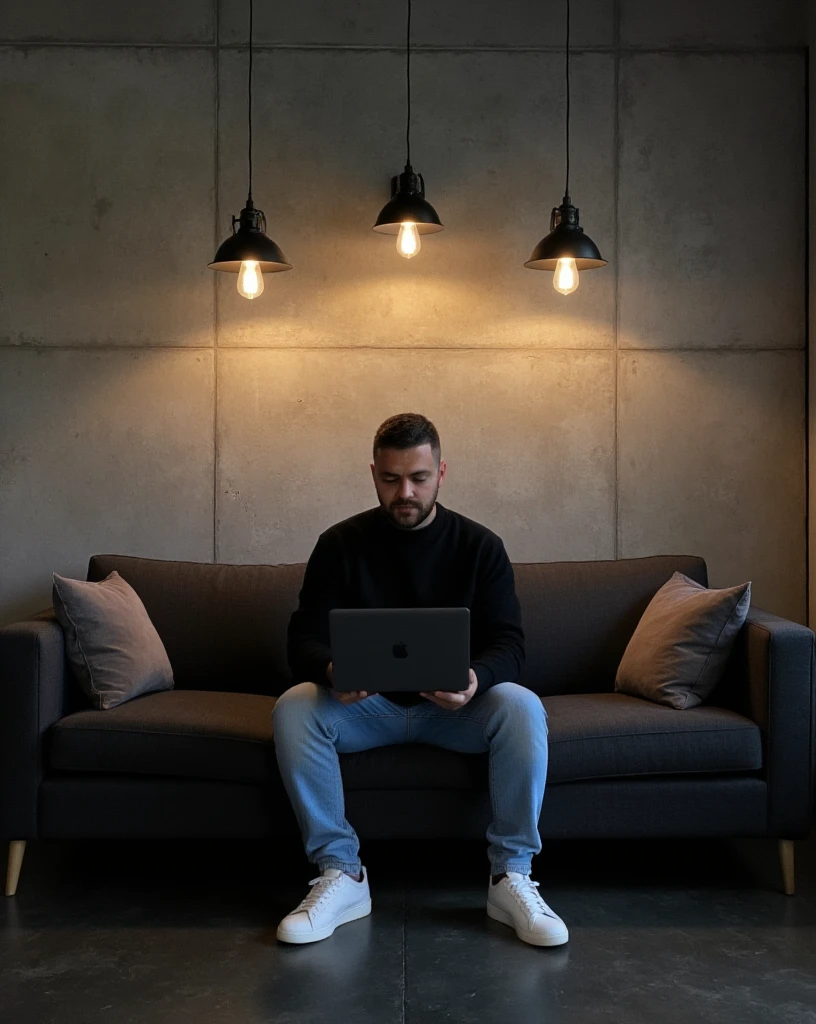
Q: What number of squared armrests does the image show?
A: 2